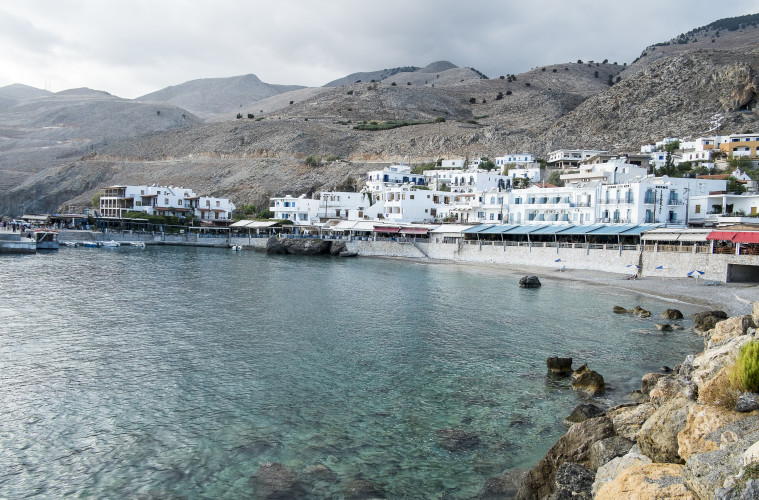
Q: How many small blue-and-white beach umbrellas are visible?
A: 4